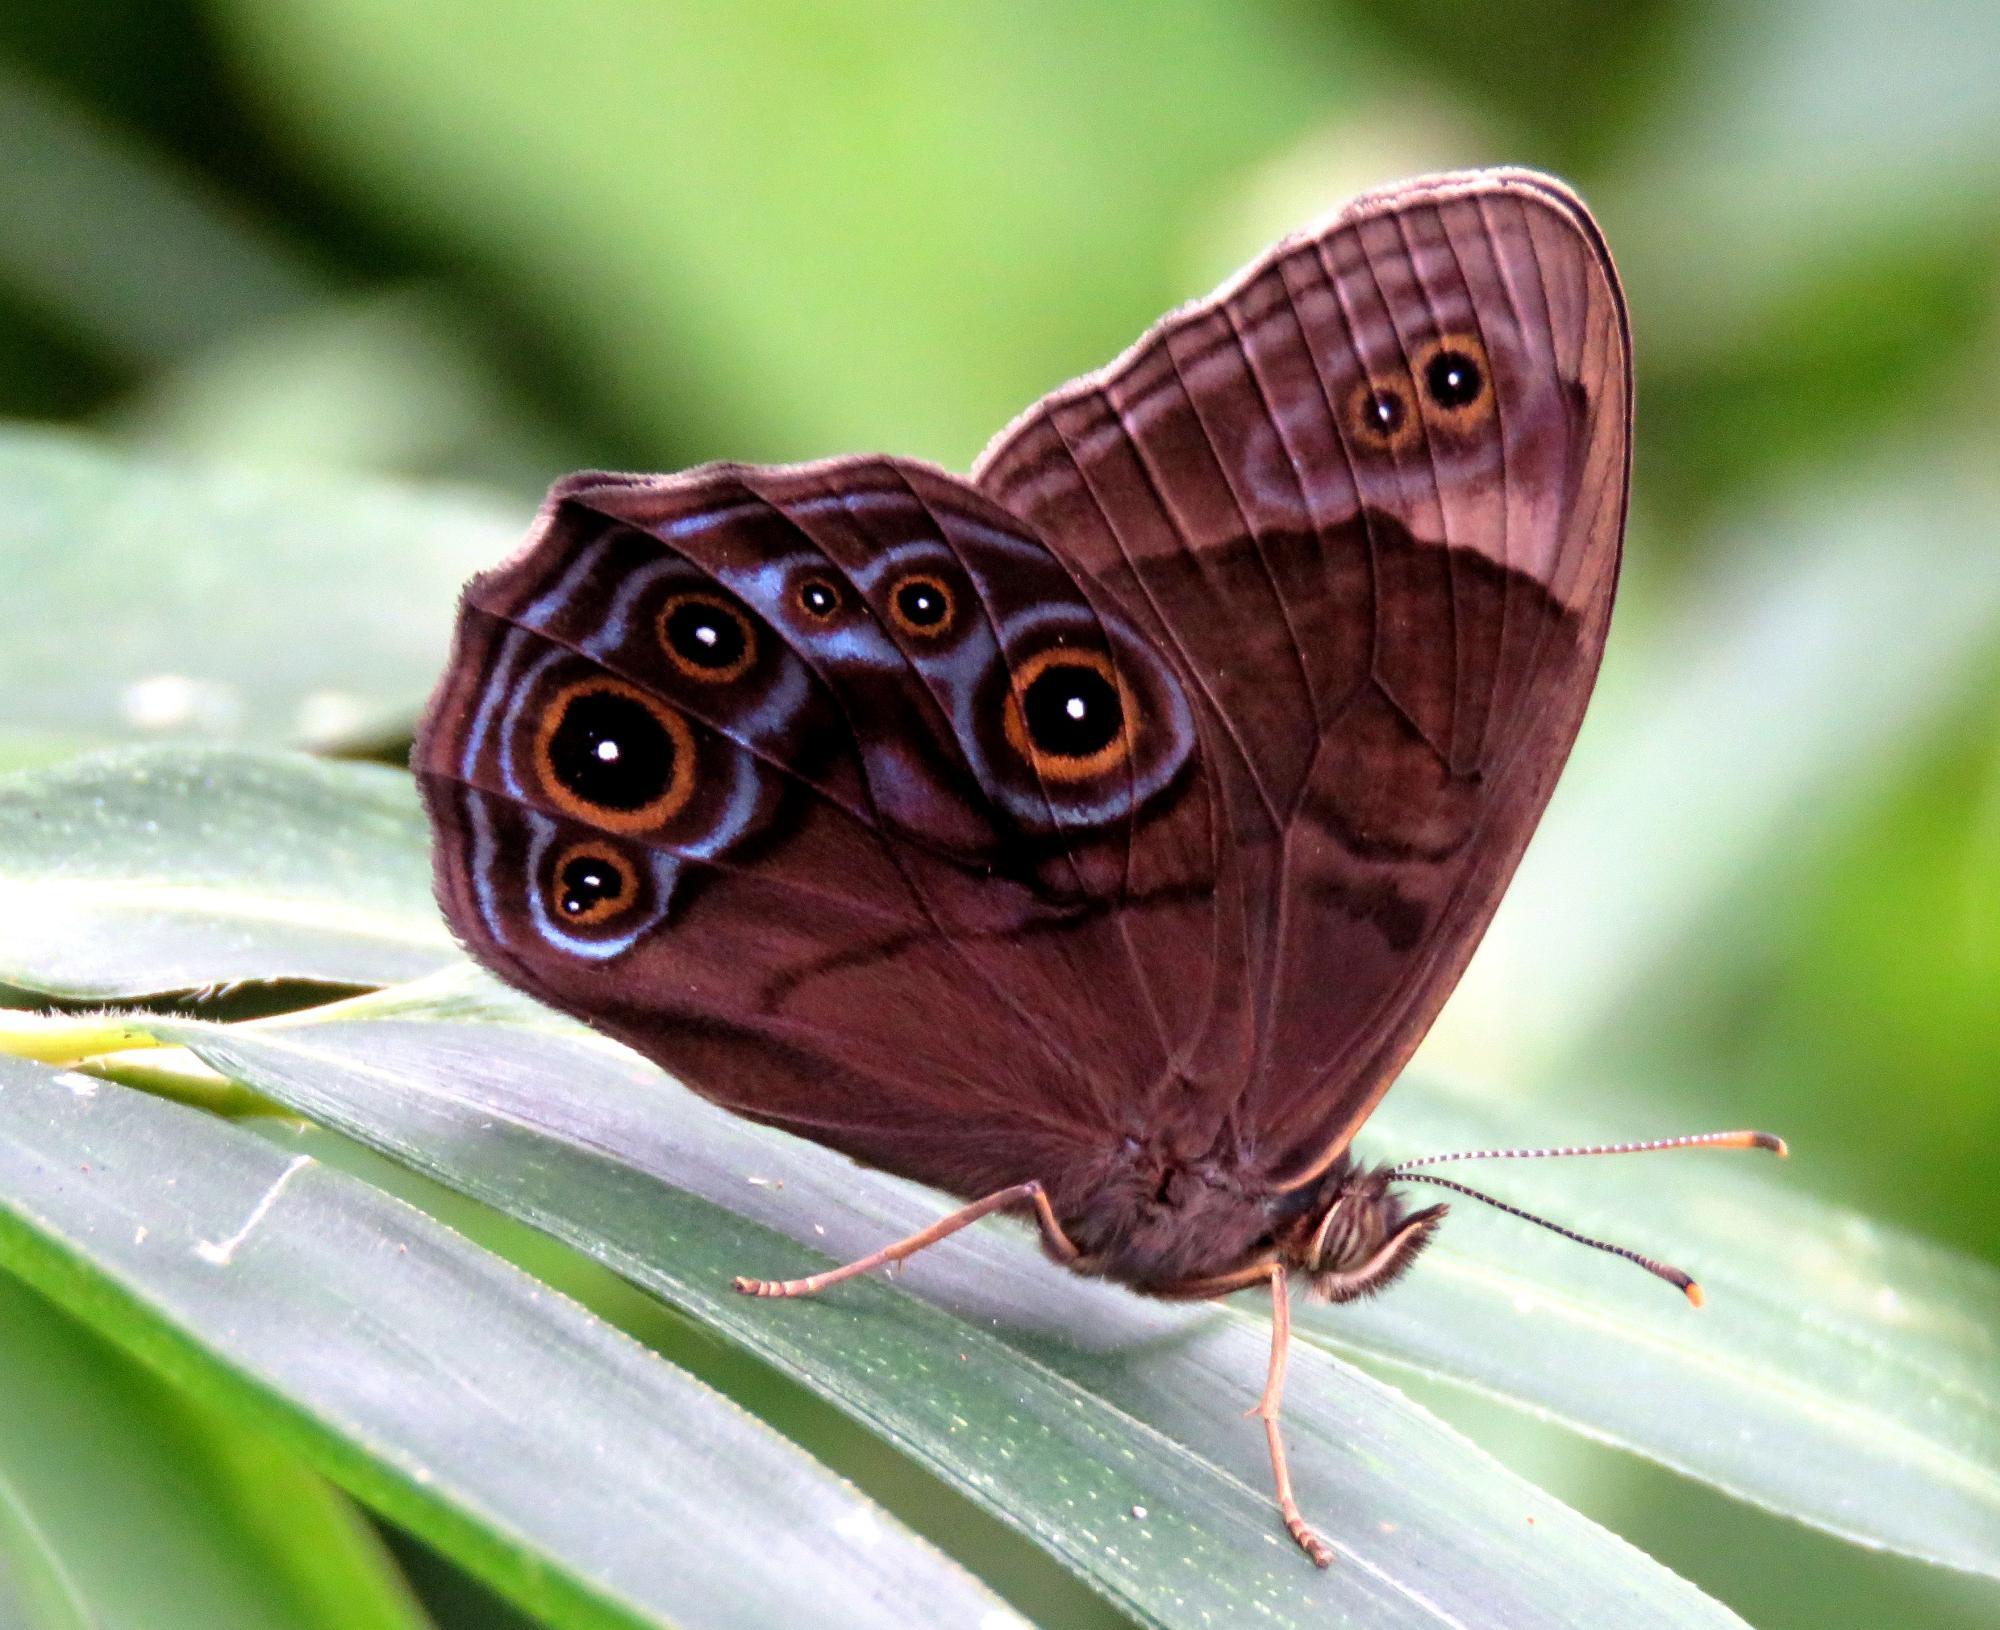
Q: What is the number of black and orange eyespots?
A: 8